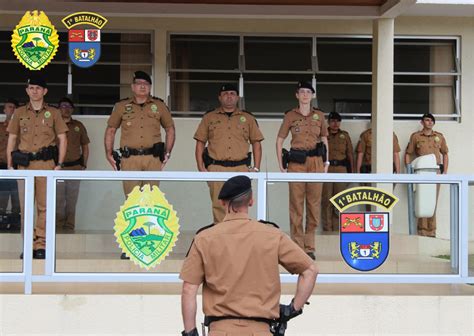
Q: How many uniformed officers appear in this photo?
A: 10